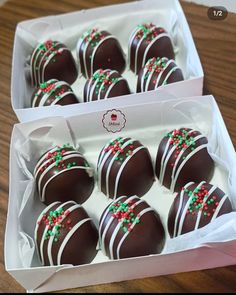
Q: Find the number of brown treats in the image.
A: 12